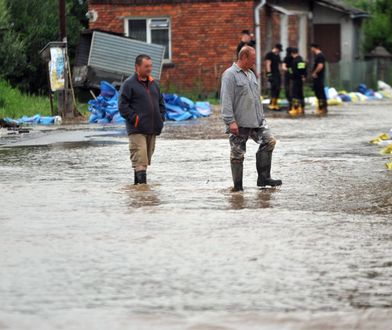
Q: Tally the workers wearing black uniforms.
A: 5